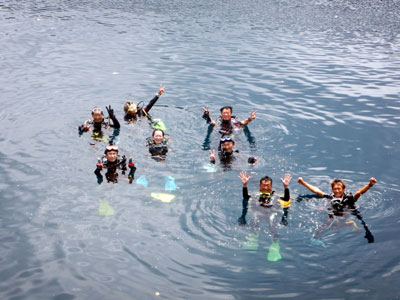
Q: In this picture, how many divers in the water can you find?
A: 8